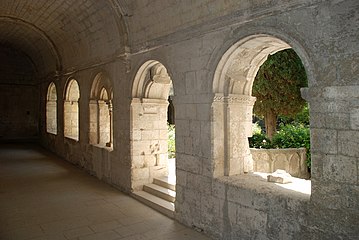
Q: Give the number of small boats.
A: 0